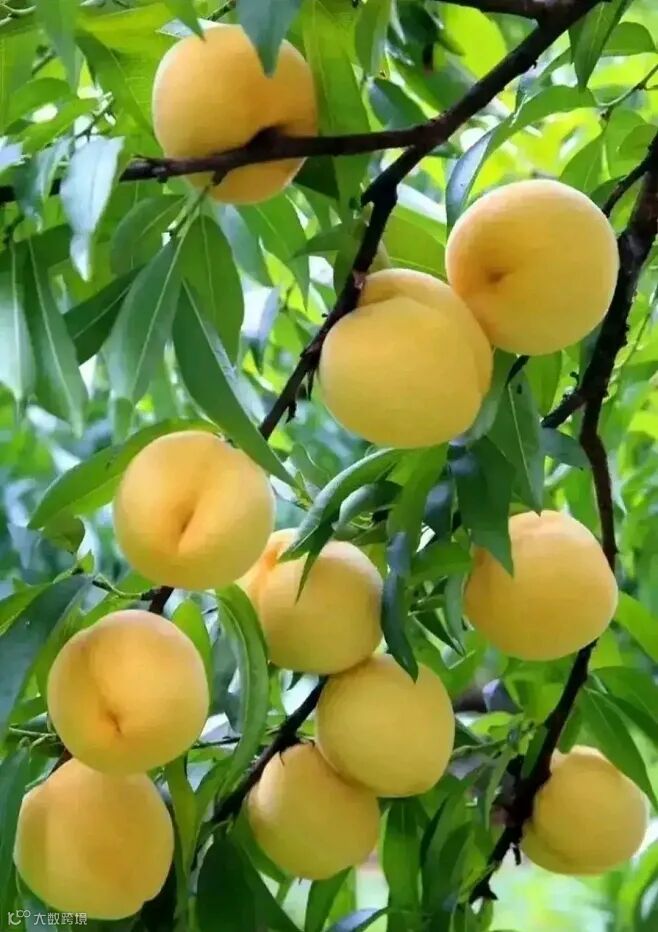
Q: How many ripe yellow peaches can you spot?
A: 11